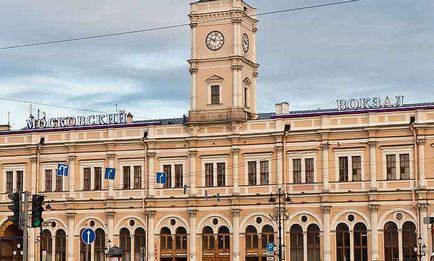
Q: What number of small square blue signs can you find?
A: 4